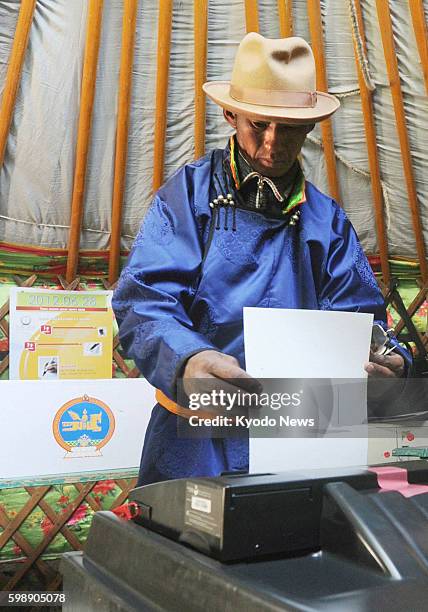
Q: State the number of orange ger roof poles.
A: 11